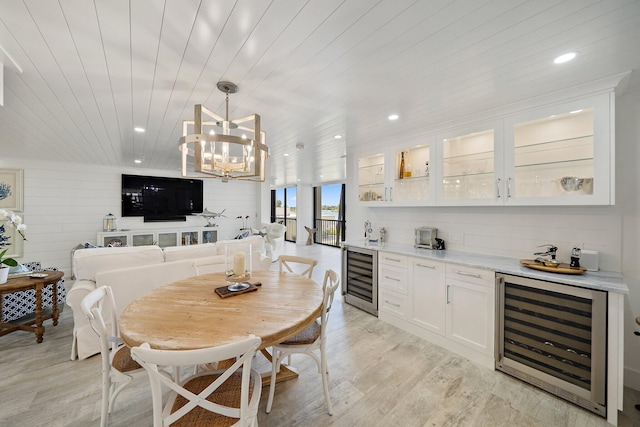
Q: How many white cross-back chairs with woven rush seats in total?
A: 5